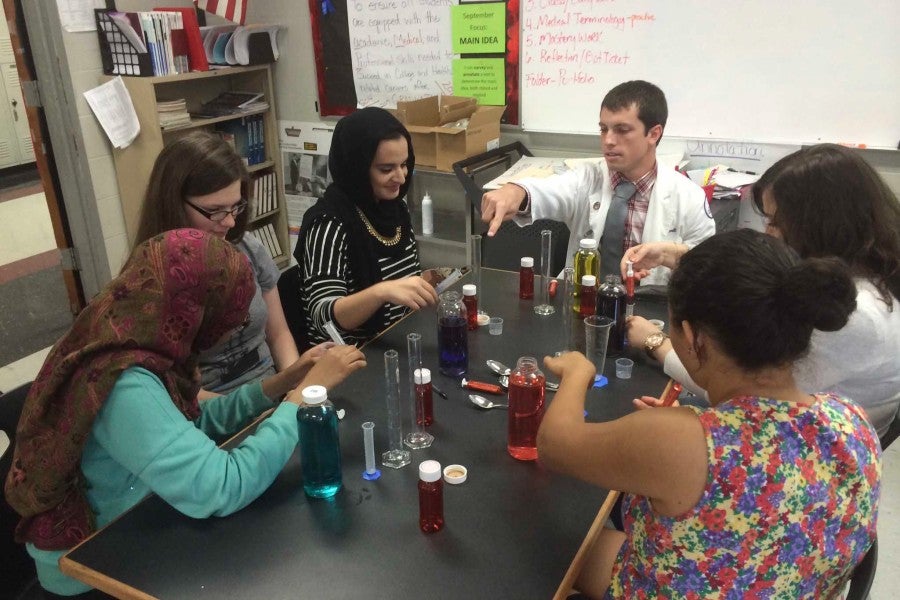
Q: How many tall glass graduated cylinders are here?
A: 5